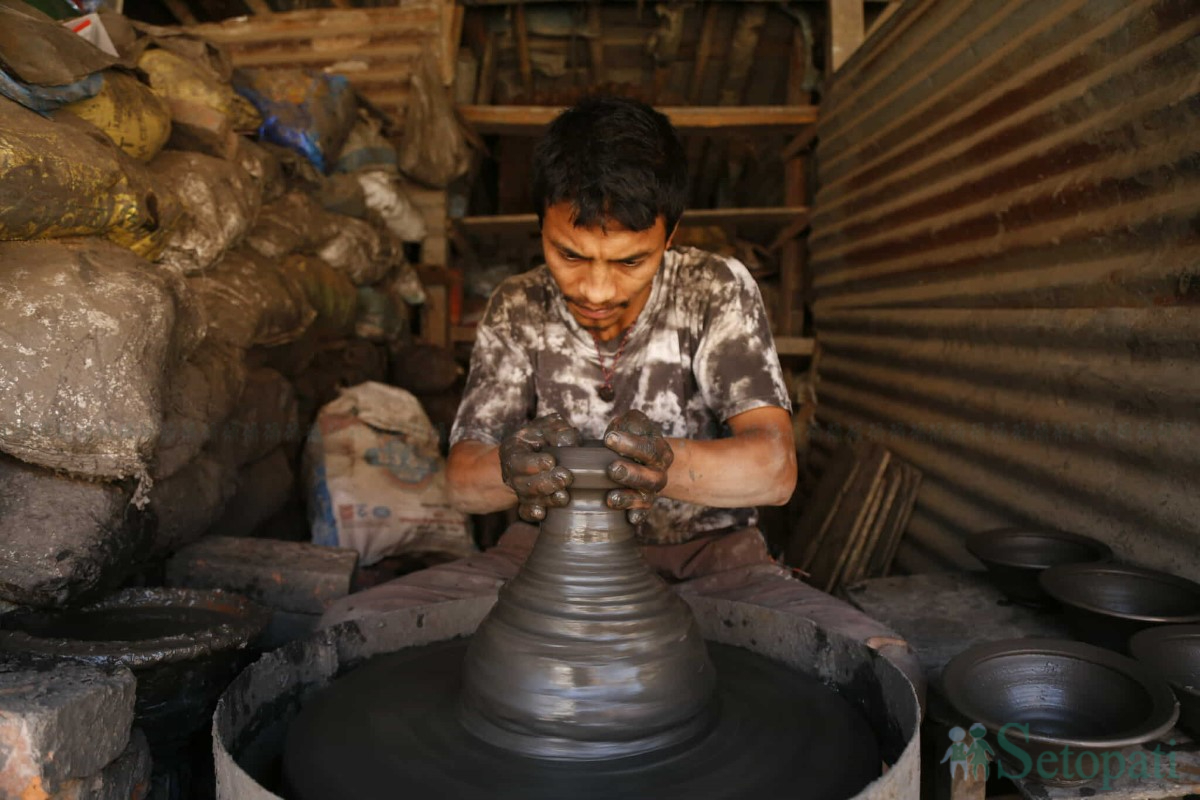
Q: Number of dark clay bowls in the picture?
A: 4